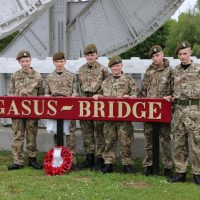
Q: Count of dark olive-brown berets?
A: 6